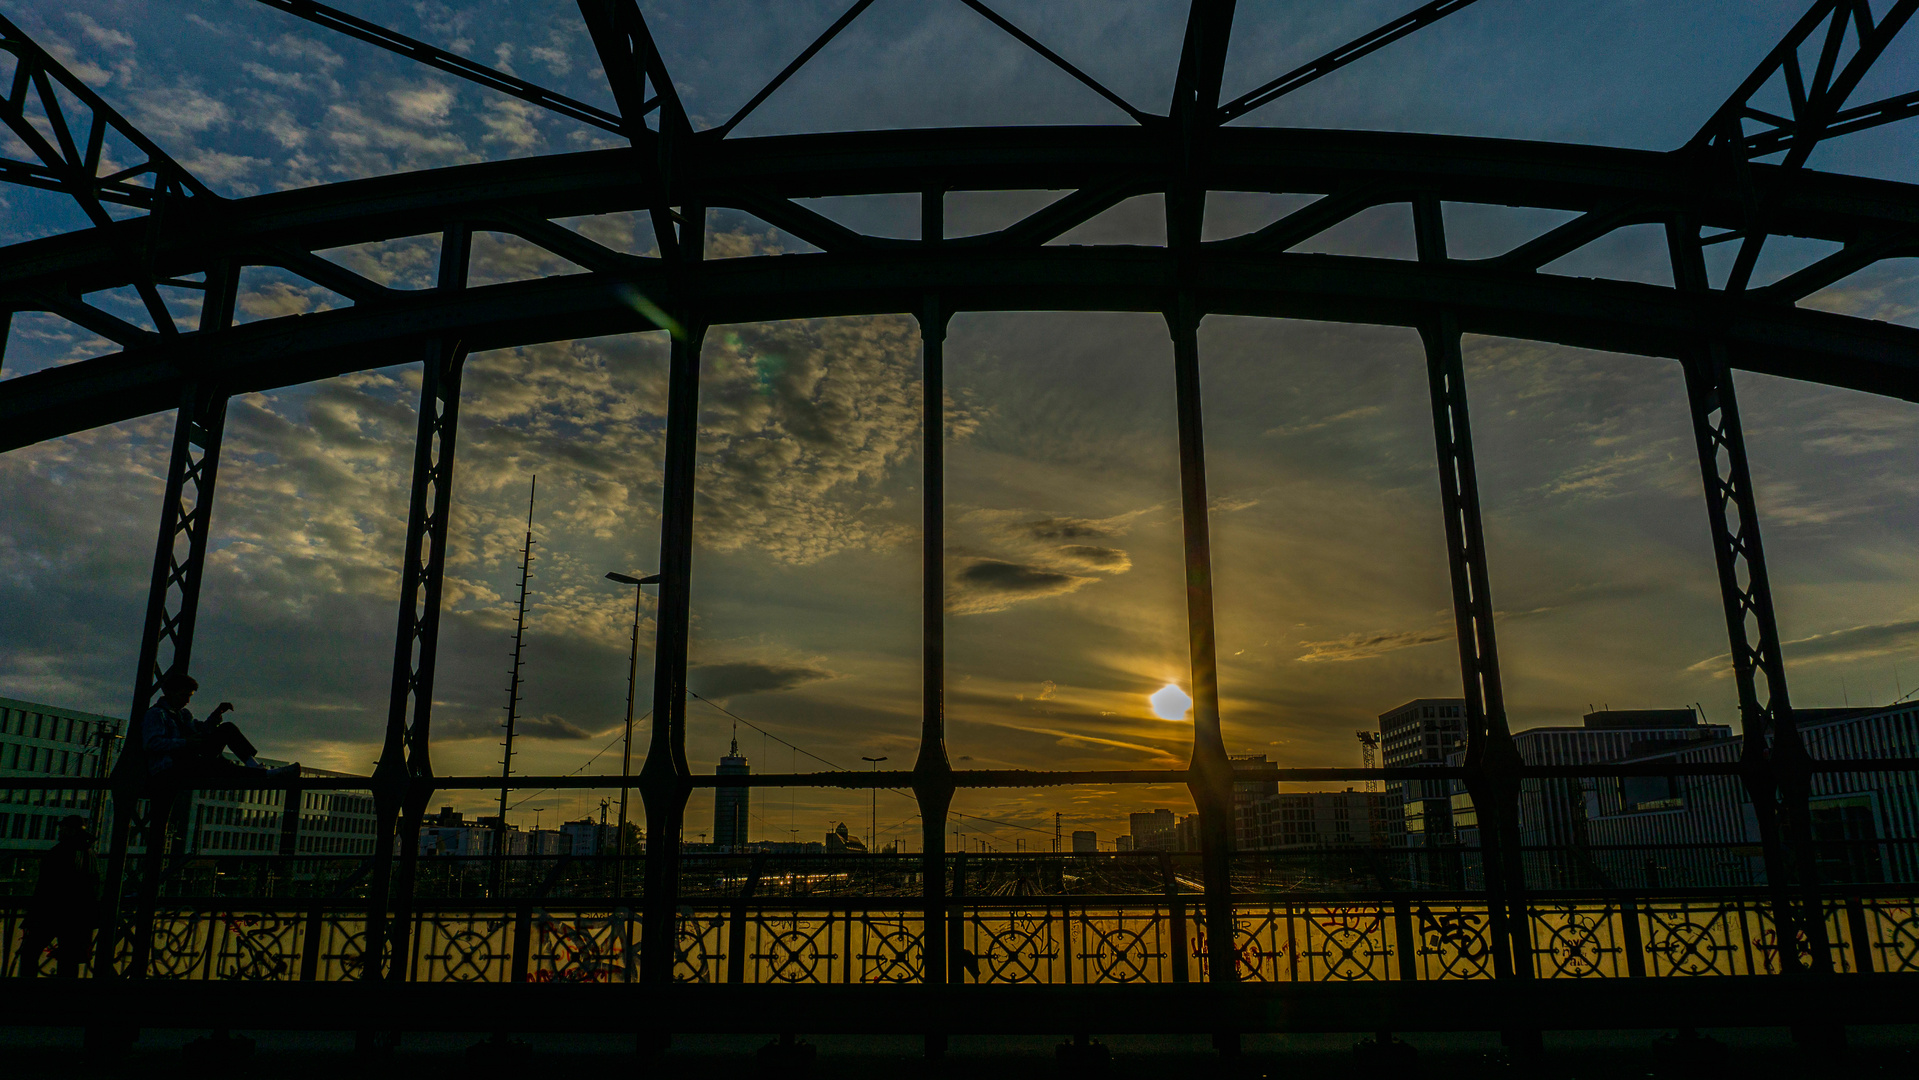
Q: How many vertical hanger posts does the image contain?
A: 7